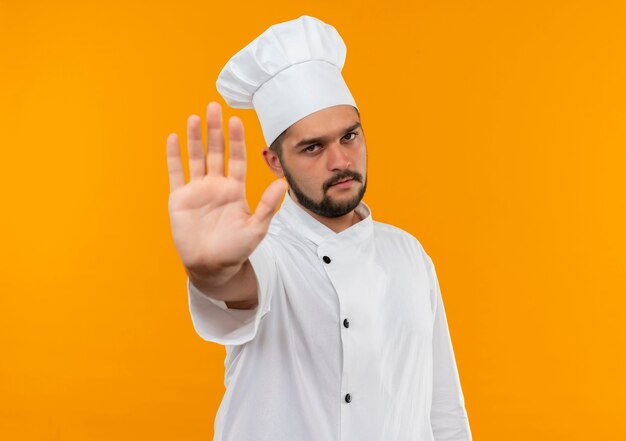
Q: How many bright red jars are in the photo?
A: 0